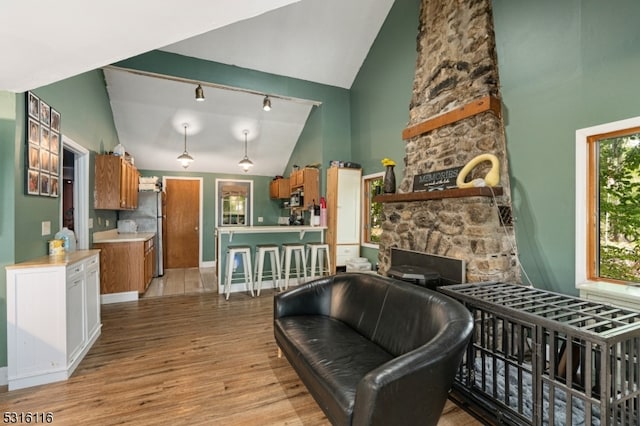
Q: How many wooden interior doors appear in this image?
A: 1